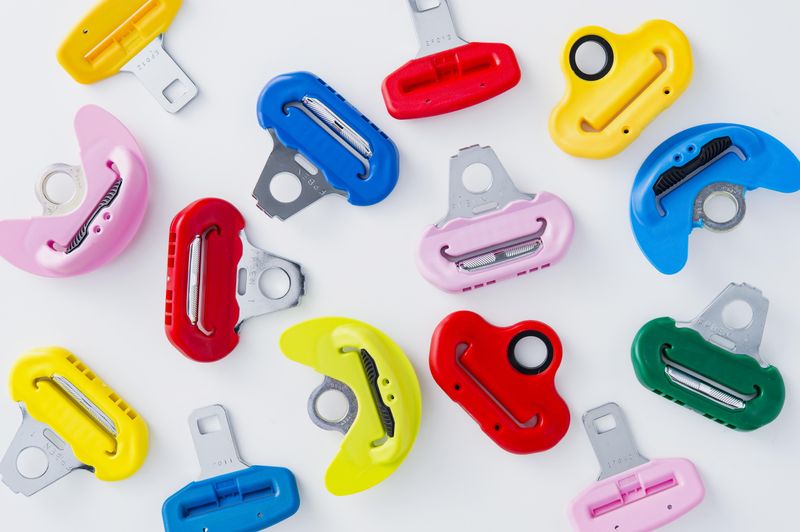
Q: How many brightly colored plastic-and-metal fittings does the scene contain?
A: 14